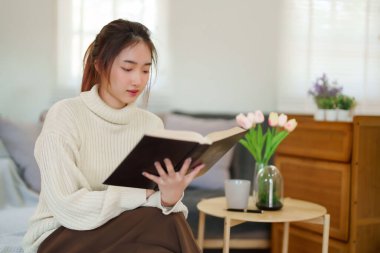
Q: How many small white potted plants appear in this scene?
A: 3